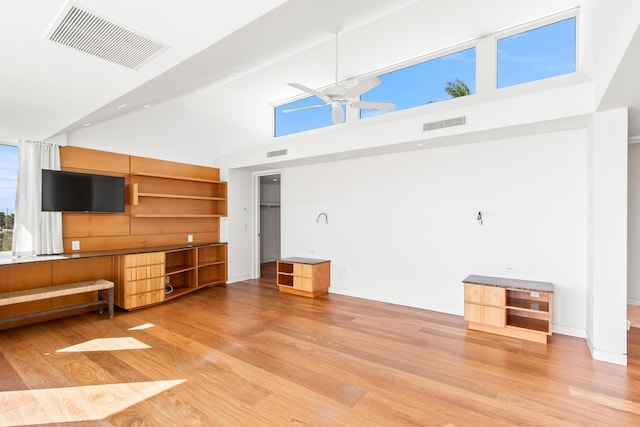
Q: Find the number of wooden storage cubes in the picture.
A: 2